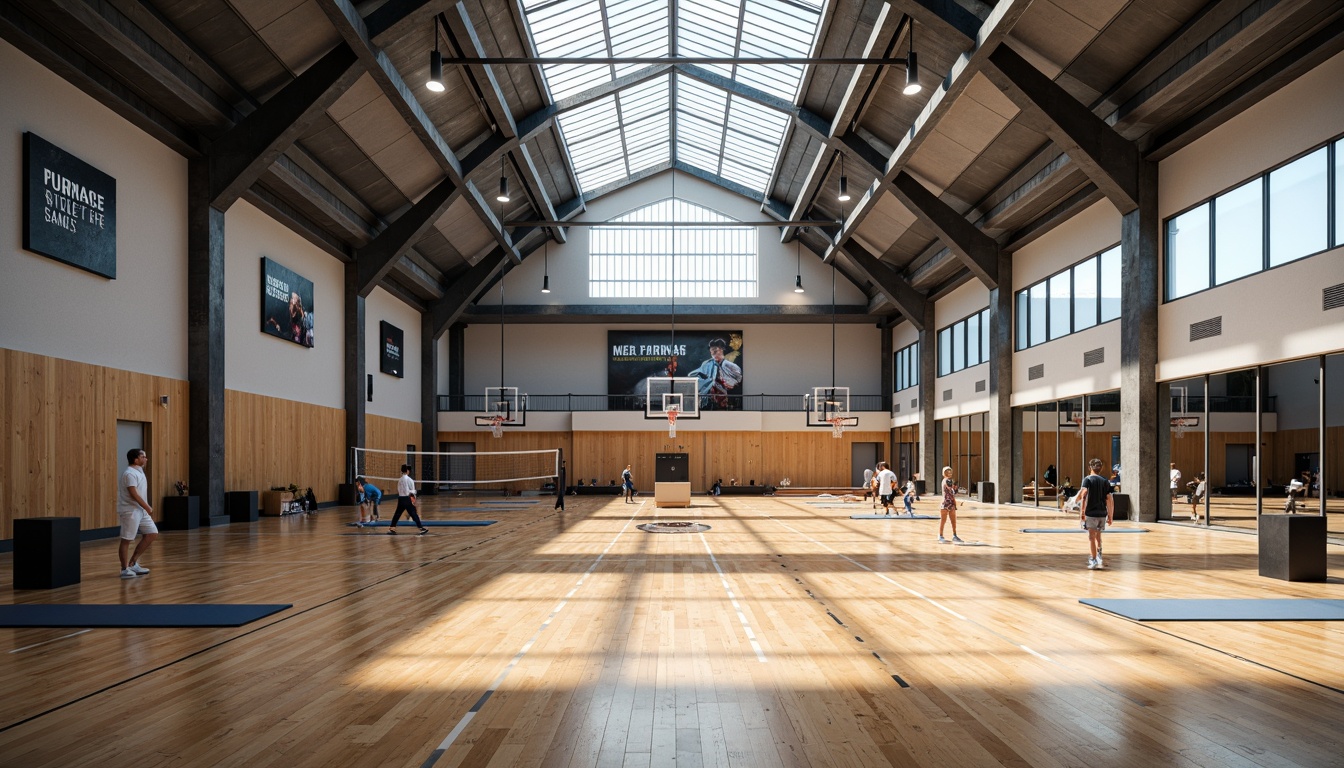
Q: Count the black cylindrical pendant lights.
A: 6